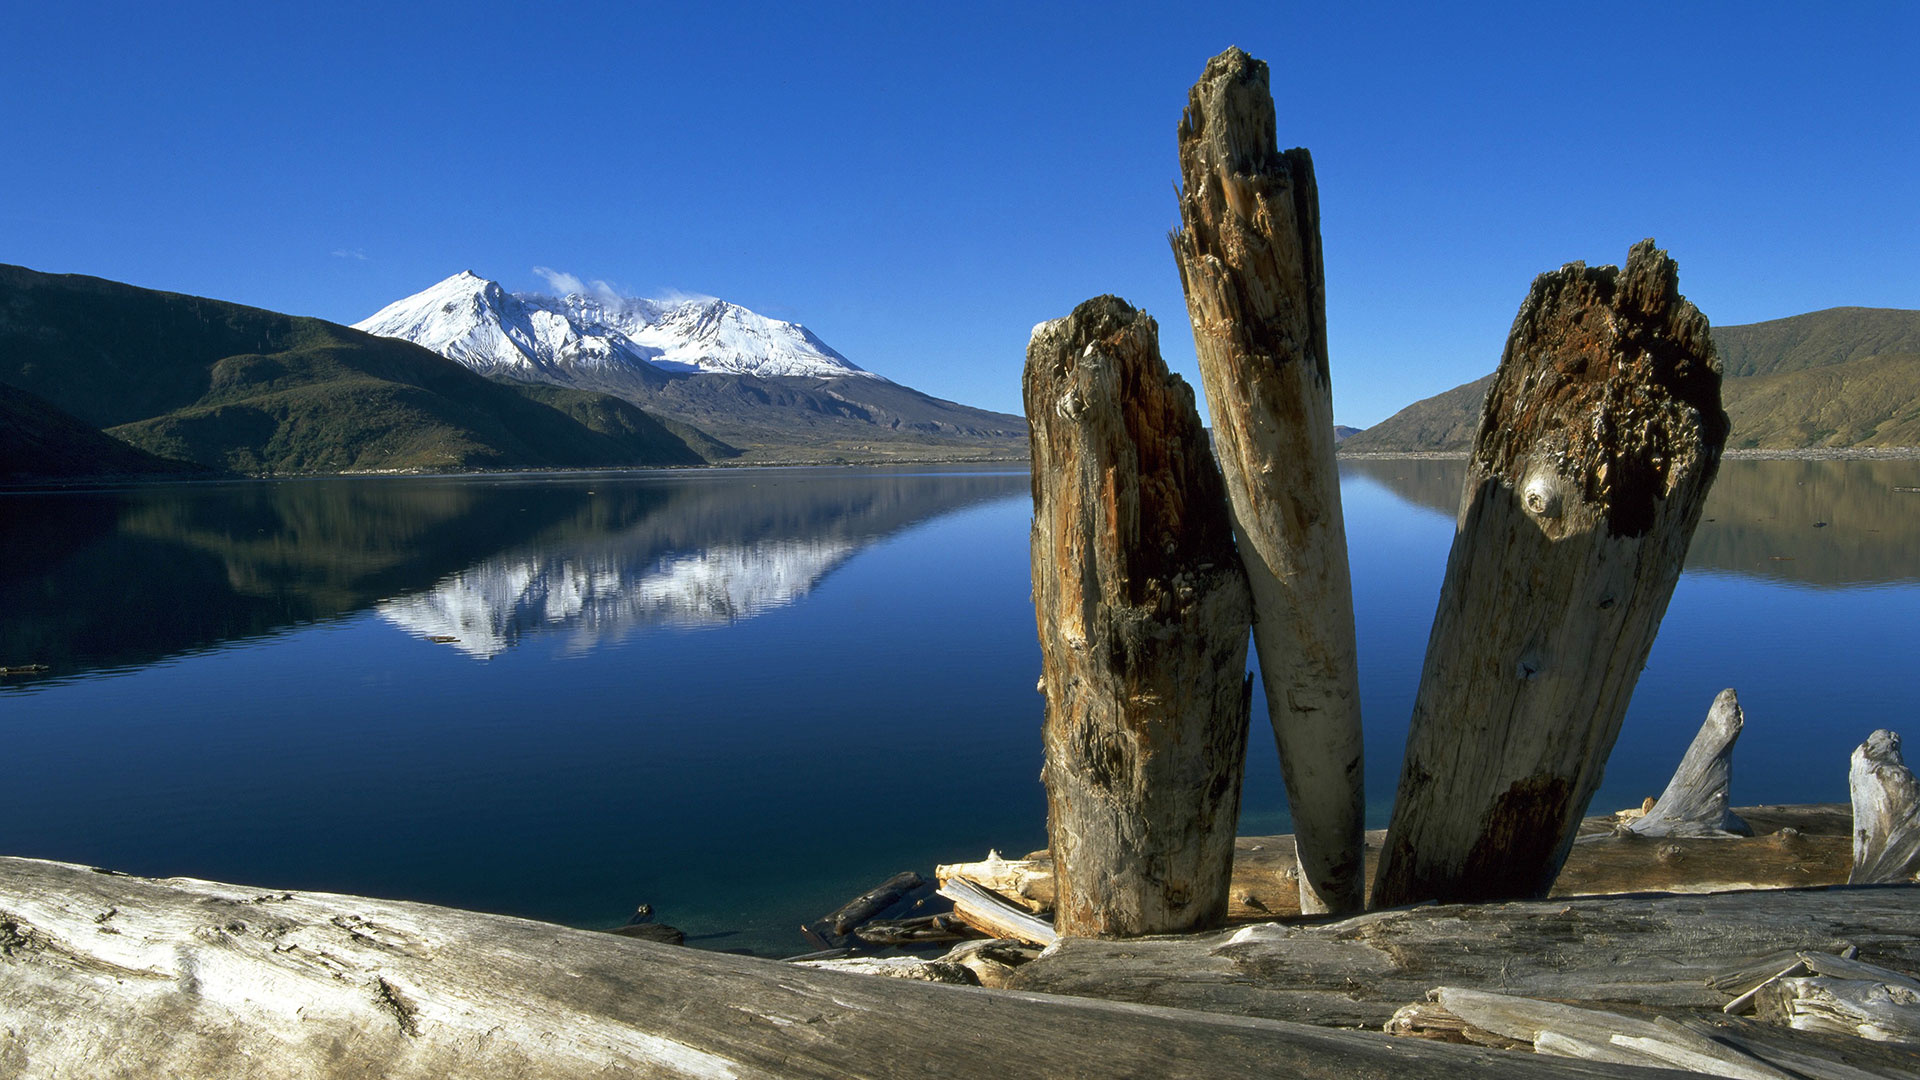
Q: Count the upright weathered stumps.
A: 3